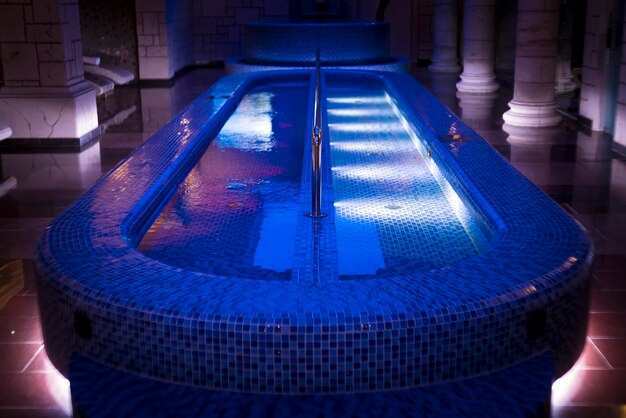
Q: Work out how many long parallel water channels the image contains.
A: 2